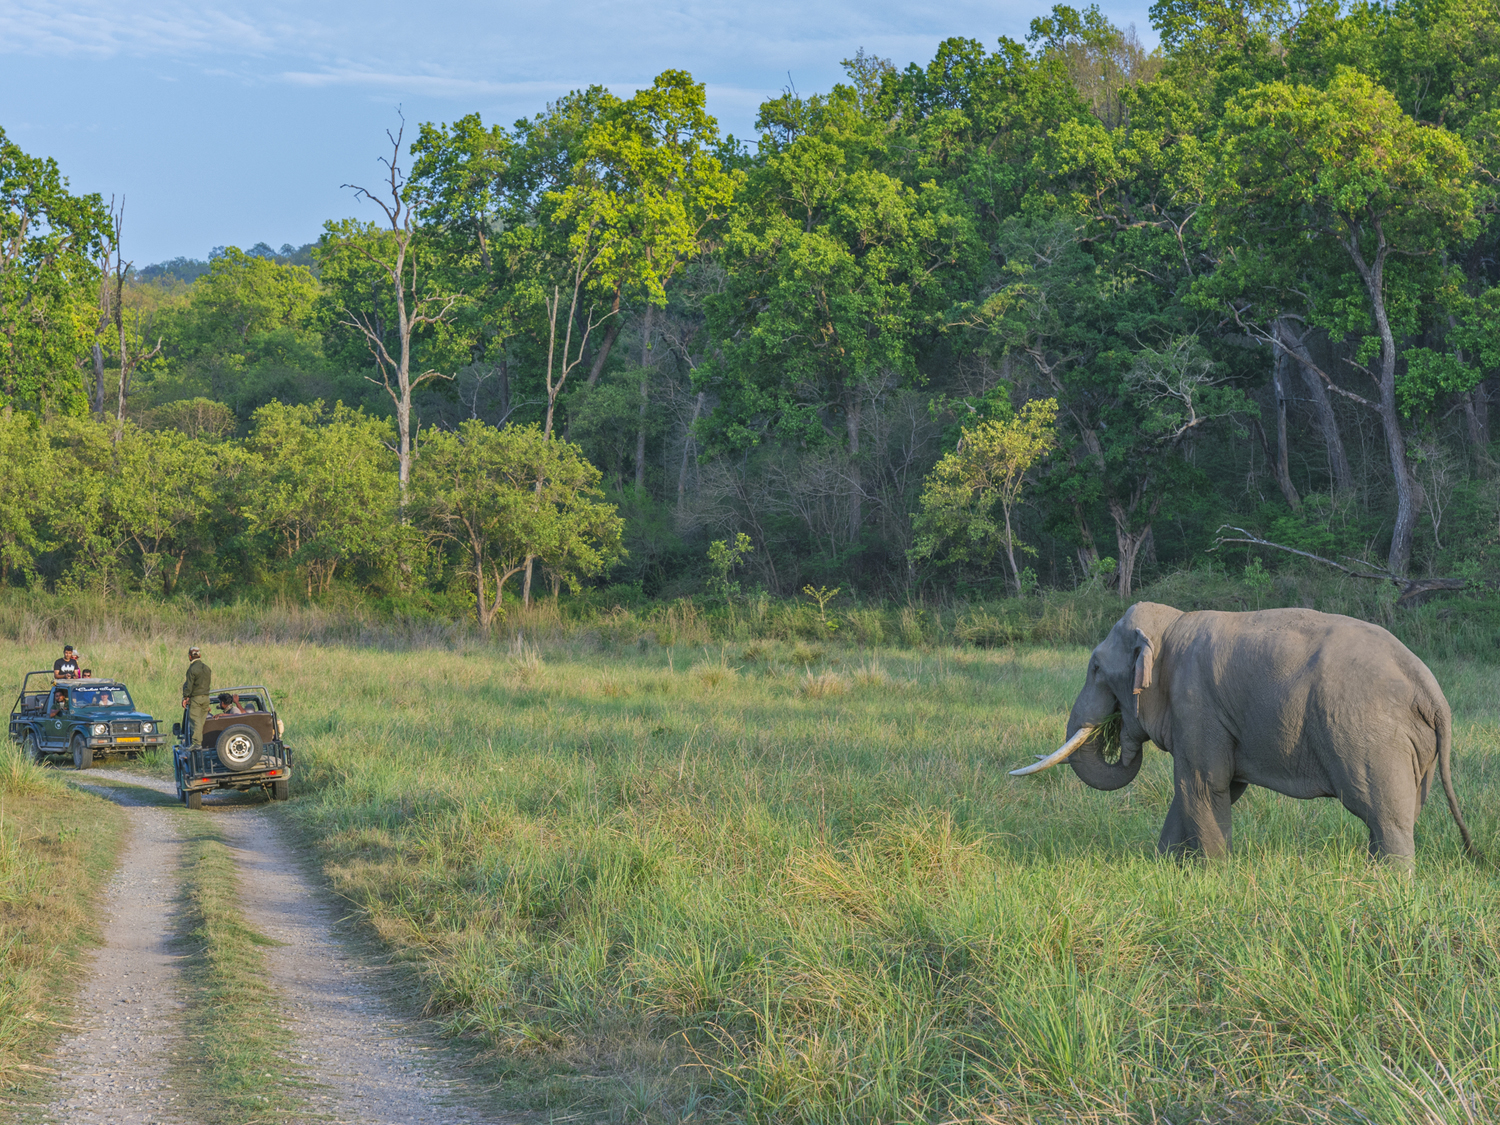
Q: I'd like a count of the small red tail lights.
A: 2